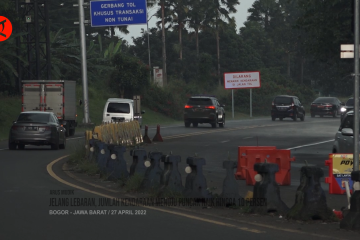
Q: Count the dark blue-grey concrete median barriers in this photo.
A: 11